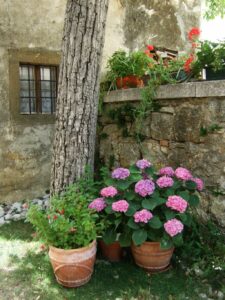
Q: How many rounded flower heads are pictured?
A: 13